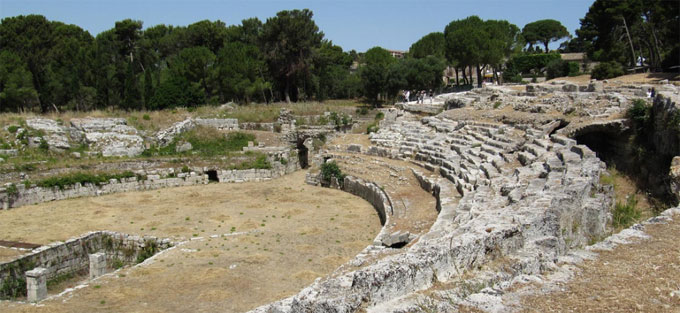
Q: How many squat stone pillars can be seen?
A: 2